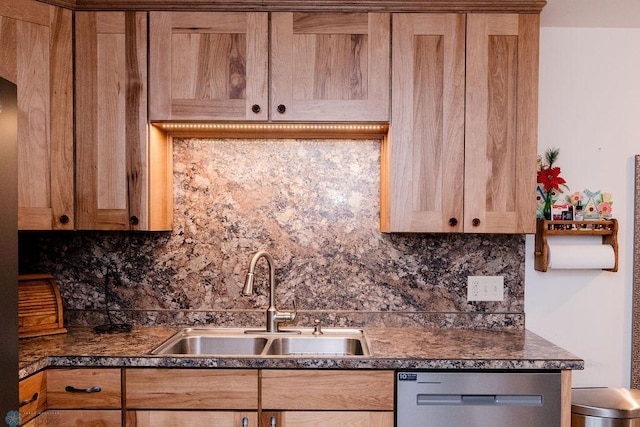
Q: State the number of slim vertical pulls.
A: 2